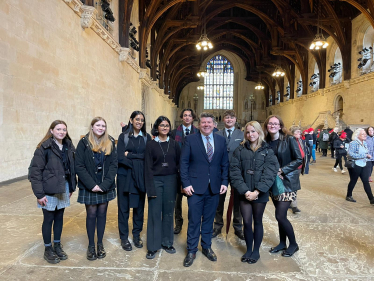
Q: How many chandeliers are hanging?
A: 6